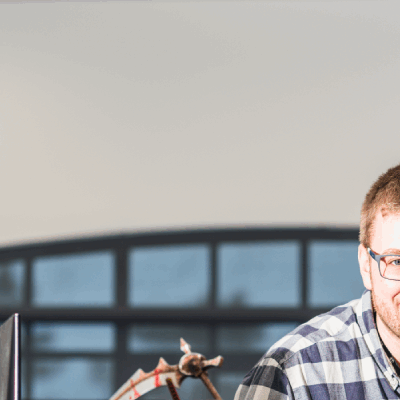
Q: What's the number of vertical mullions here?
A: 4